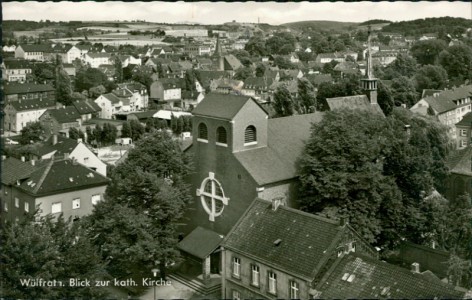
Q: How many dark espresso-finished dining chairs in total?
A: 0